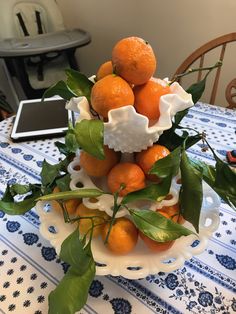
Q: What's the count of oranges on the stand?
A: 12